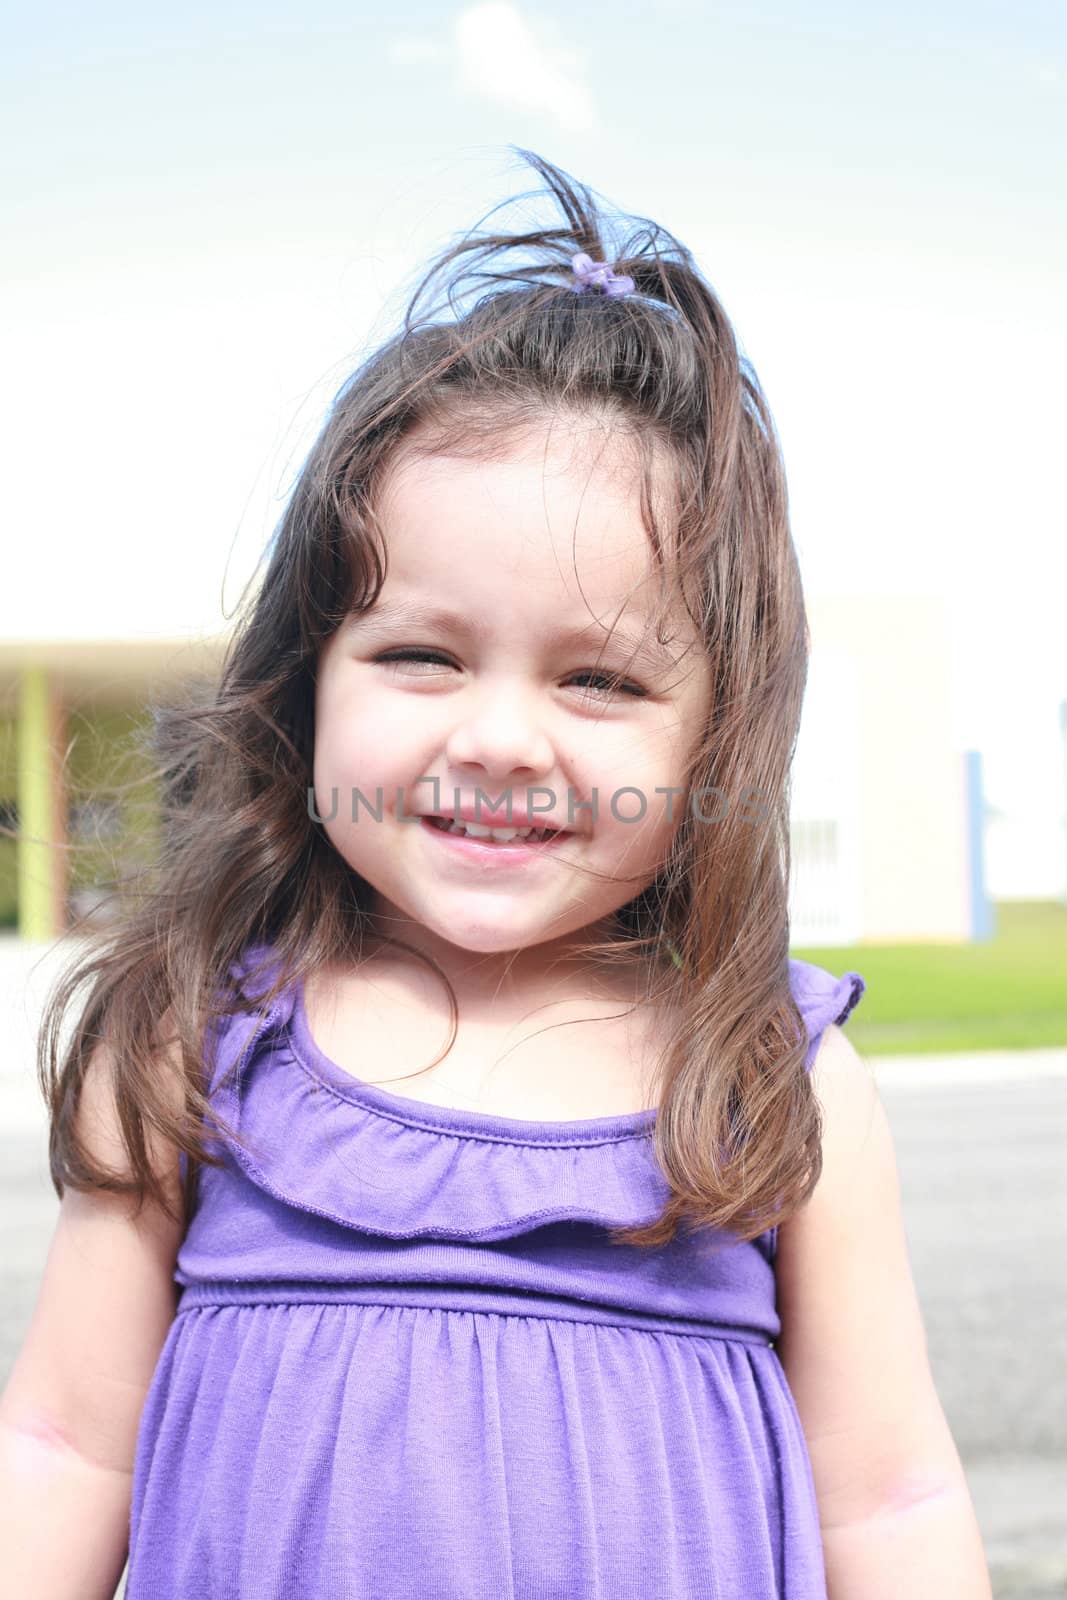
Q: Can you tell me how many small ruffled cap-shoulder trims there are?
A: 2